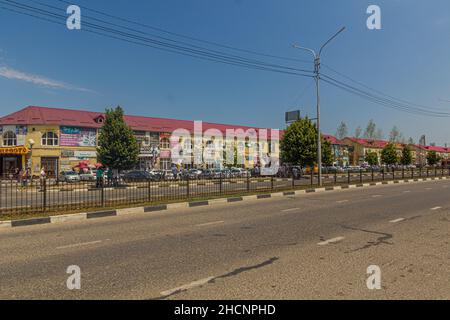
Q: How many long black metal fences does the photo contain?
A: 1